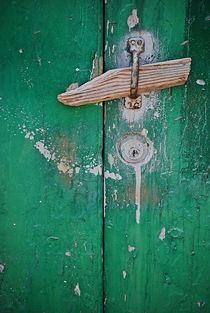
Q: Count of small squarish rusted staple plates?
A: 2